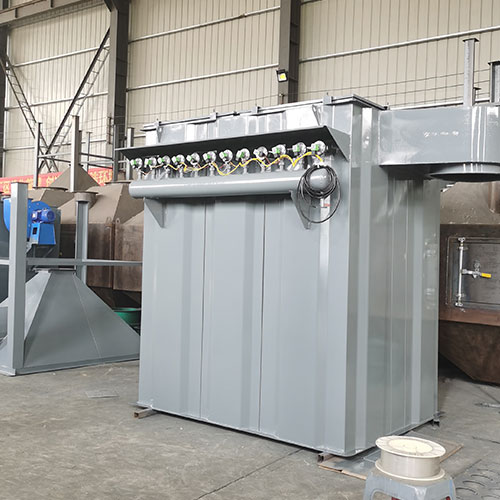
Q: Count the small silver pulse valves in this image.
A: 12